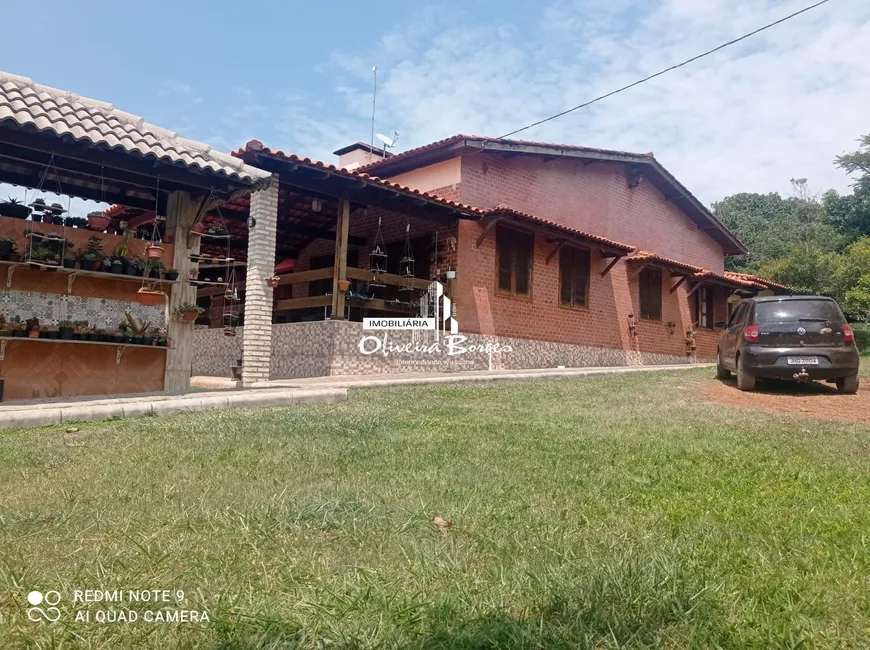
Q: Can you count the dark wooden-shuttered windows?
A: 4